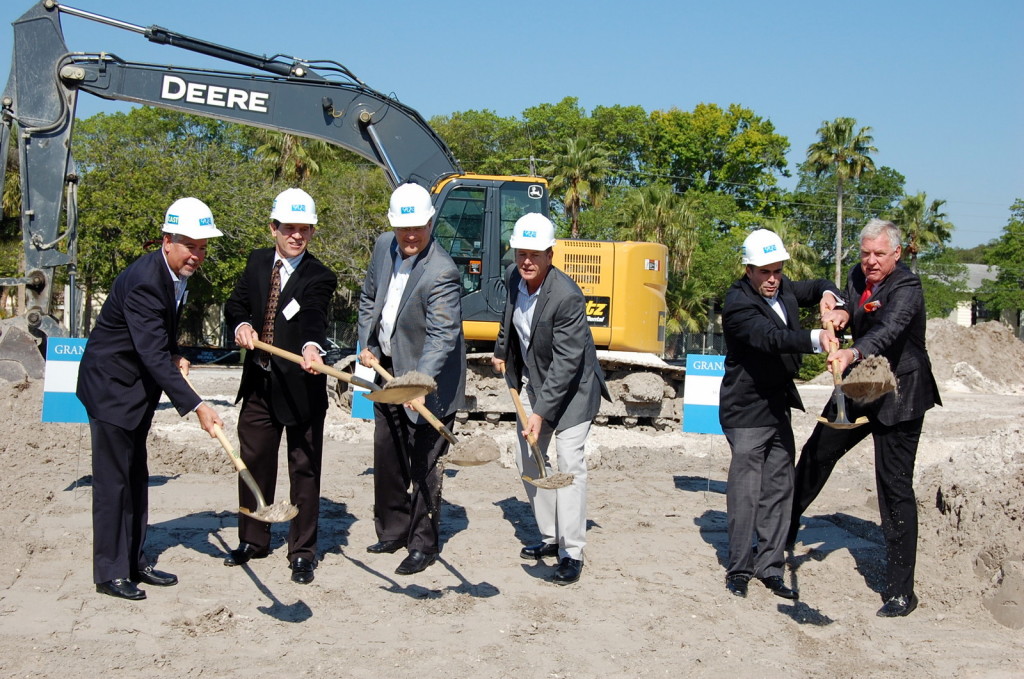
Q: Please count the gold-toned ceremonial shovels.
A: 6